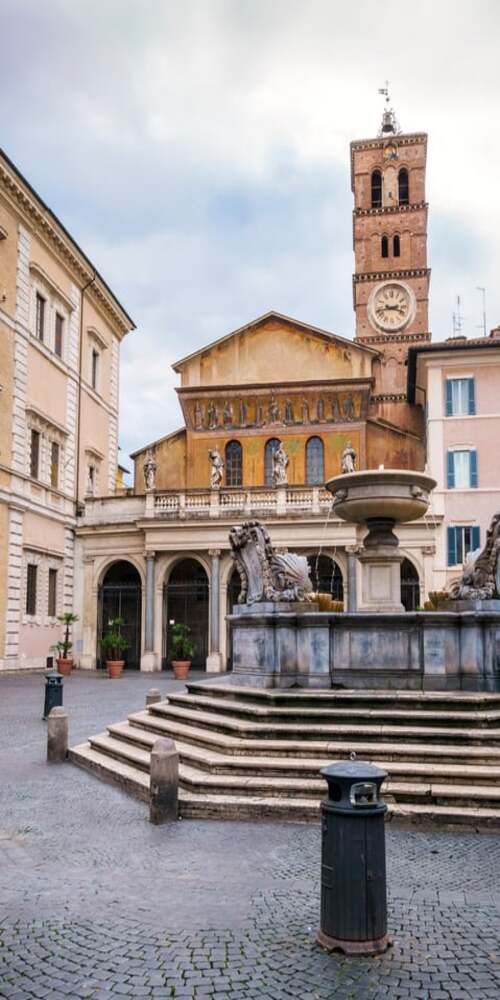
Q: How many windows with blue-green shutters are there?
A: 3